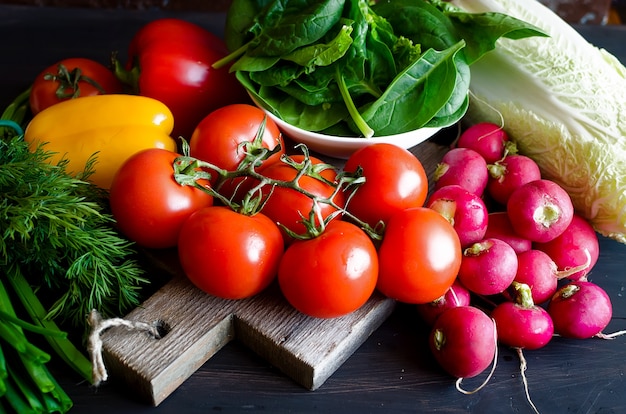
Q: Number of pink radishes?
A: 13